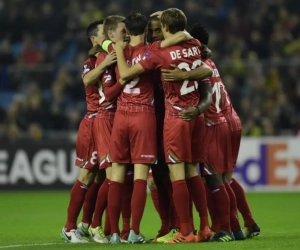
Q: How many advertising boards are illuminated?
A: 2